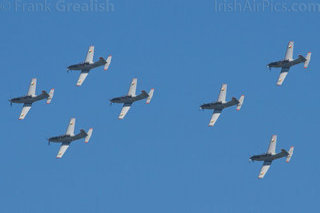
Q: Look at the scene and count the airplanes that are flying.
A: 7